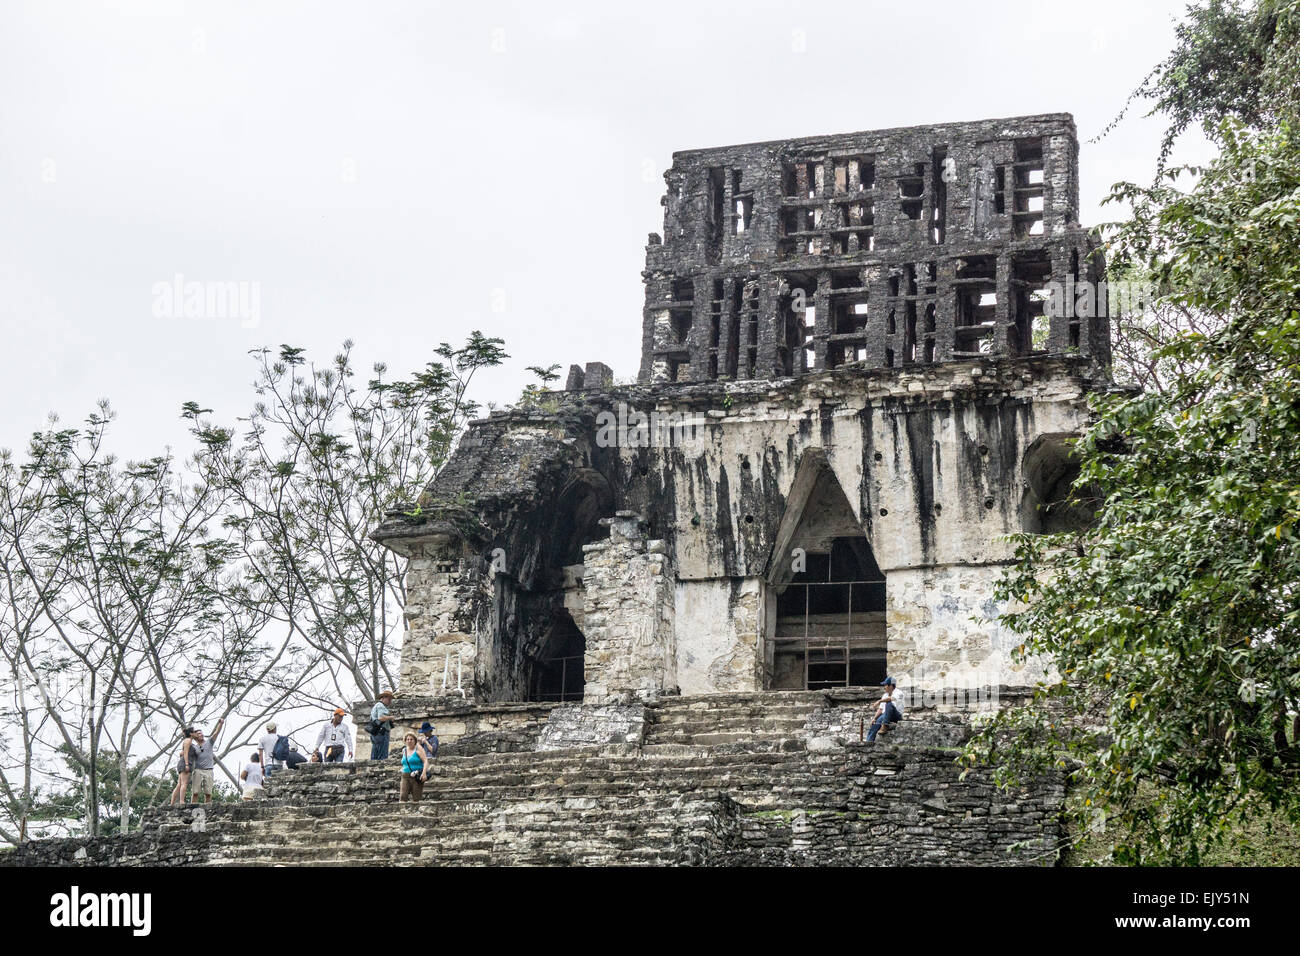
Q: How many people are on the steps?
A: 11